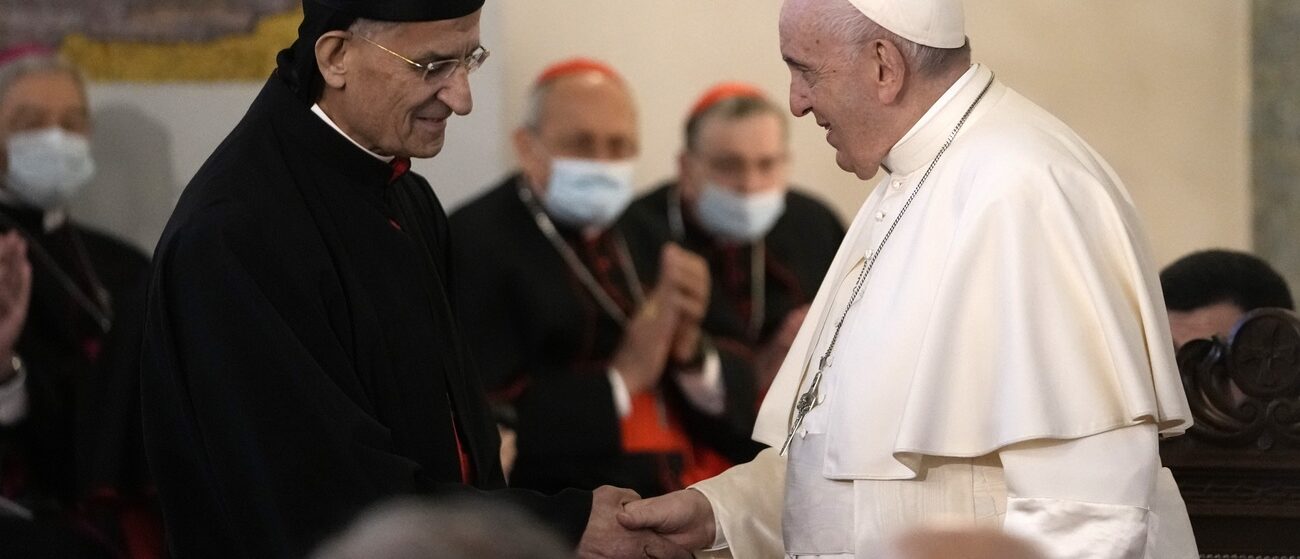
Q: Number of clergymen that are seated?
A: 3